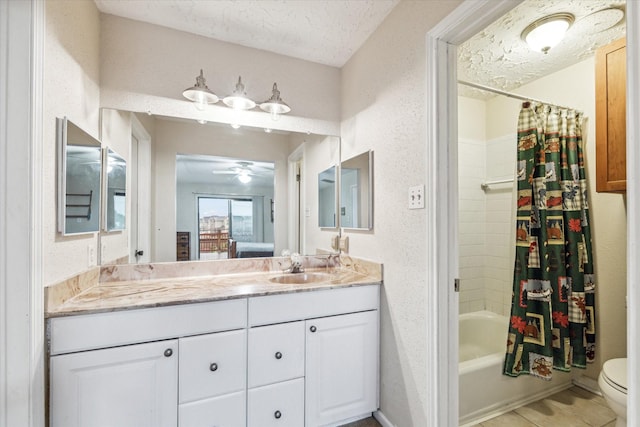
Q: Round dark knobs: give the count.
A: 5